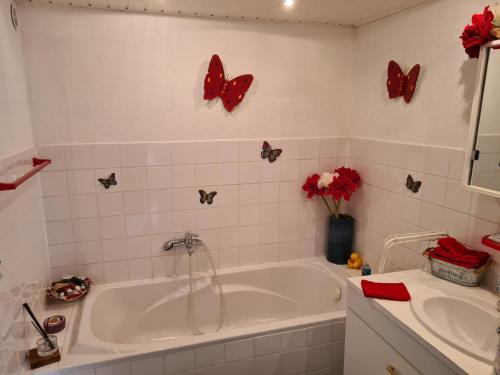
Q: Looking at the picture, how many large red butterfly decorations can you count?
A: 2